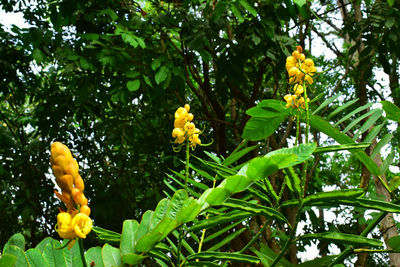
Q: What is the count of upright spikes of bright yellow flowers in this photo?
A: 3